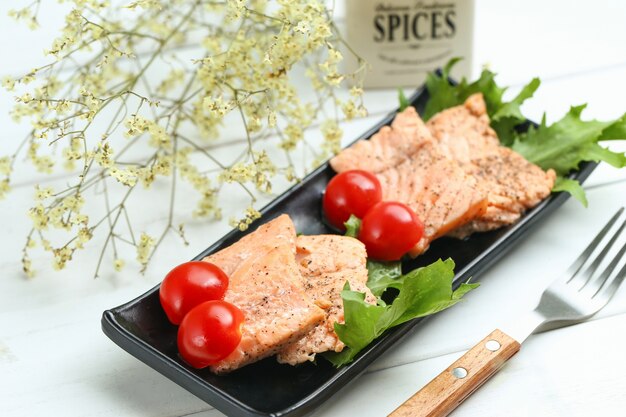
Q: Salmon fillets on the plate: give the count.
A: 4